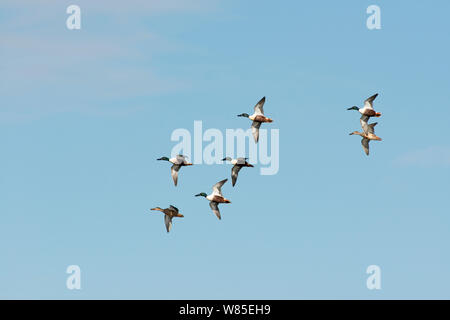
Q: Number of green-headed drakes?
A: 5